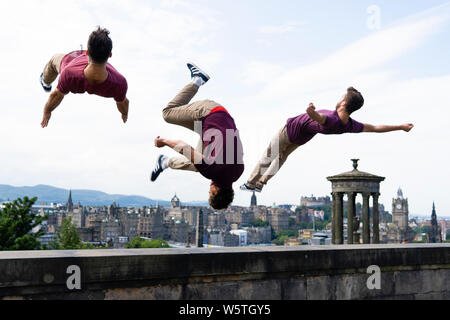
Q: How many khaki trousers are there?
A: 3